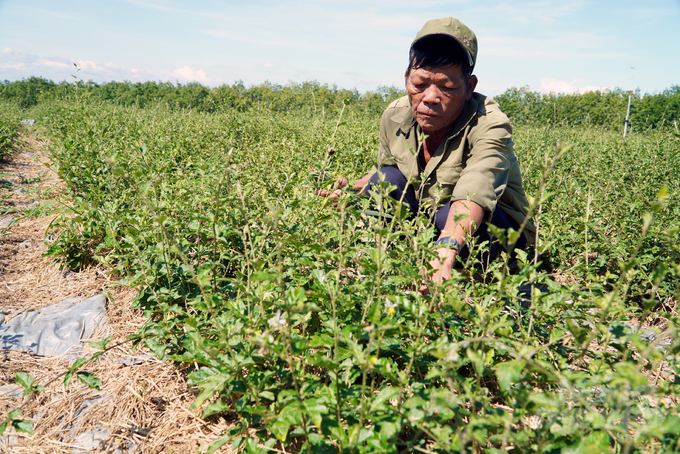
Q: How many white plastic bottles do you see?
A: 0